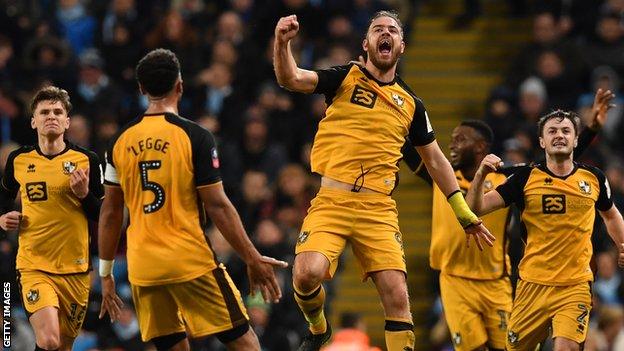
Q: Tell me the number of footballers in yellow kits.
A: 5